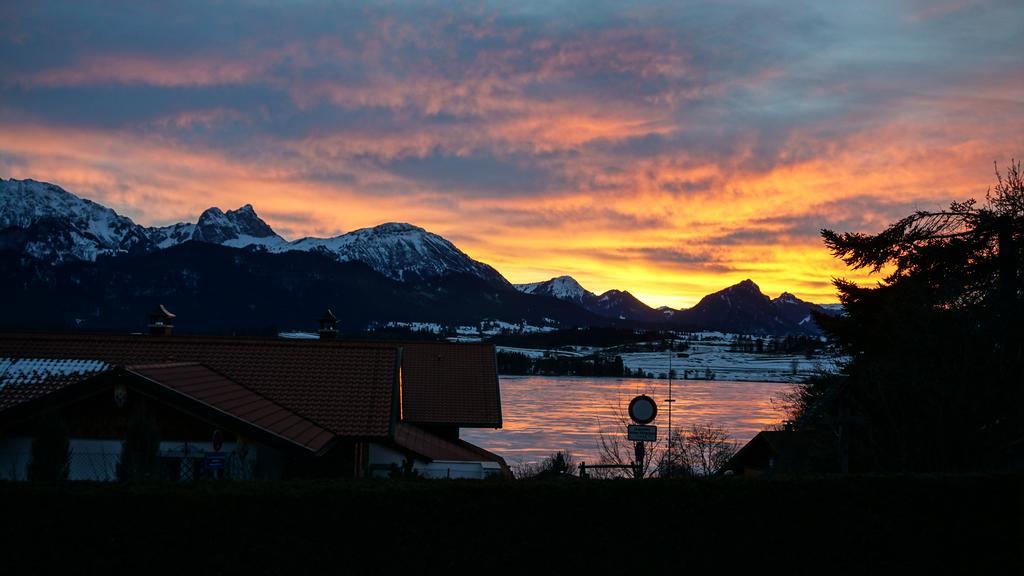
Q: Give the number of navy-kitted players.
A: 0